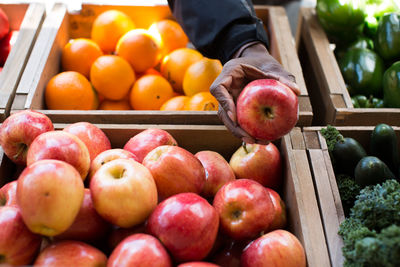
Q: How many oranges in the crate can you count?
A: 12